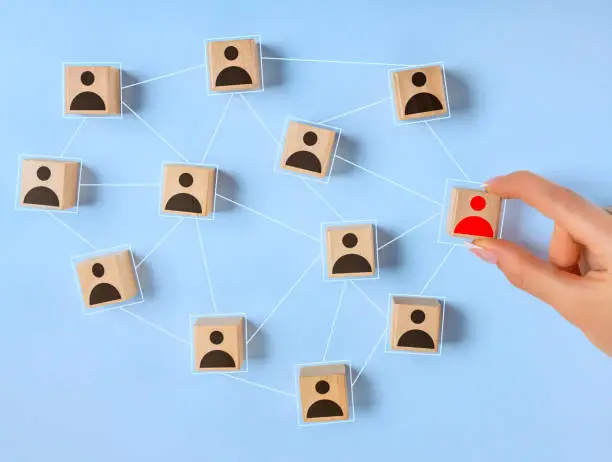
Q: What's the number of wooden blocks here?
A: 12